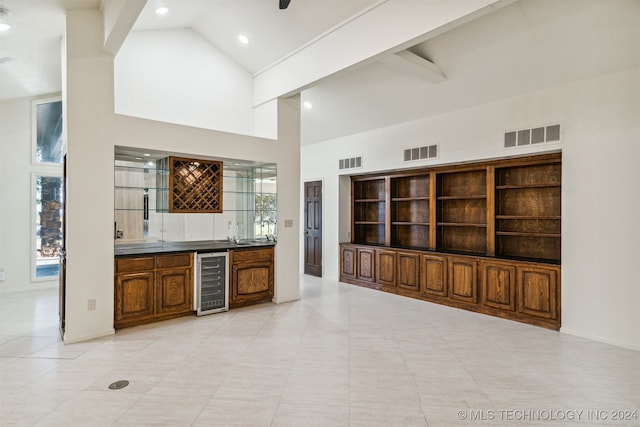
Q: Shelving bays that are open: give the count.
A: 4